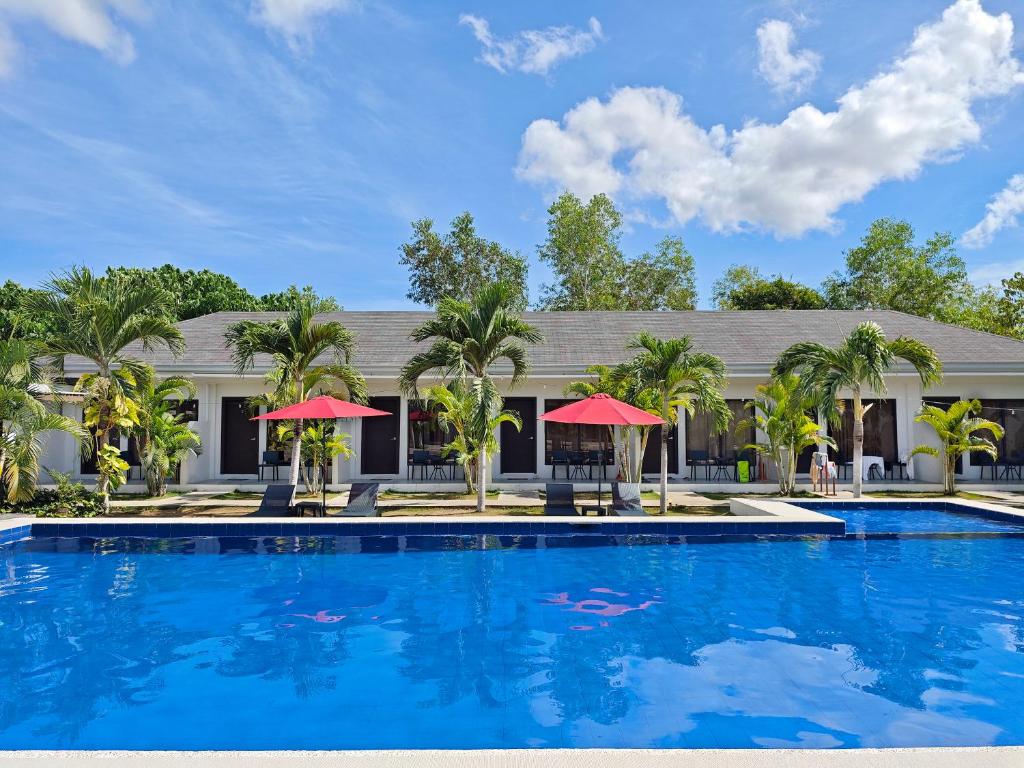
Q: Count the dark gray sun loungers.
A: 4